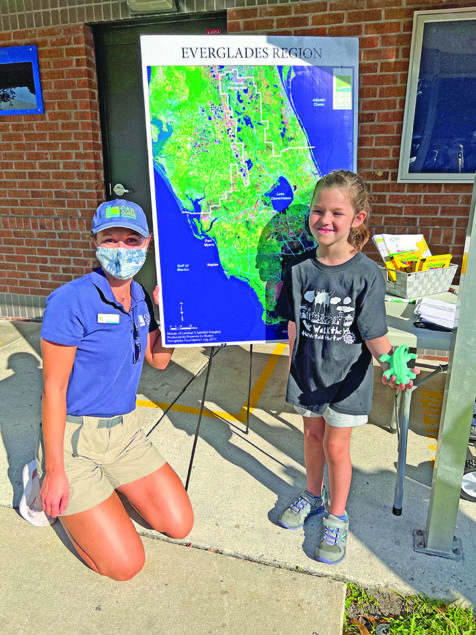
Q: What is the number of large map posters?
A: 1